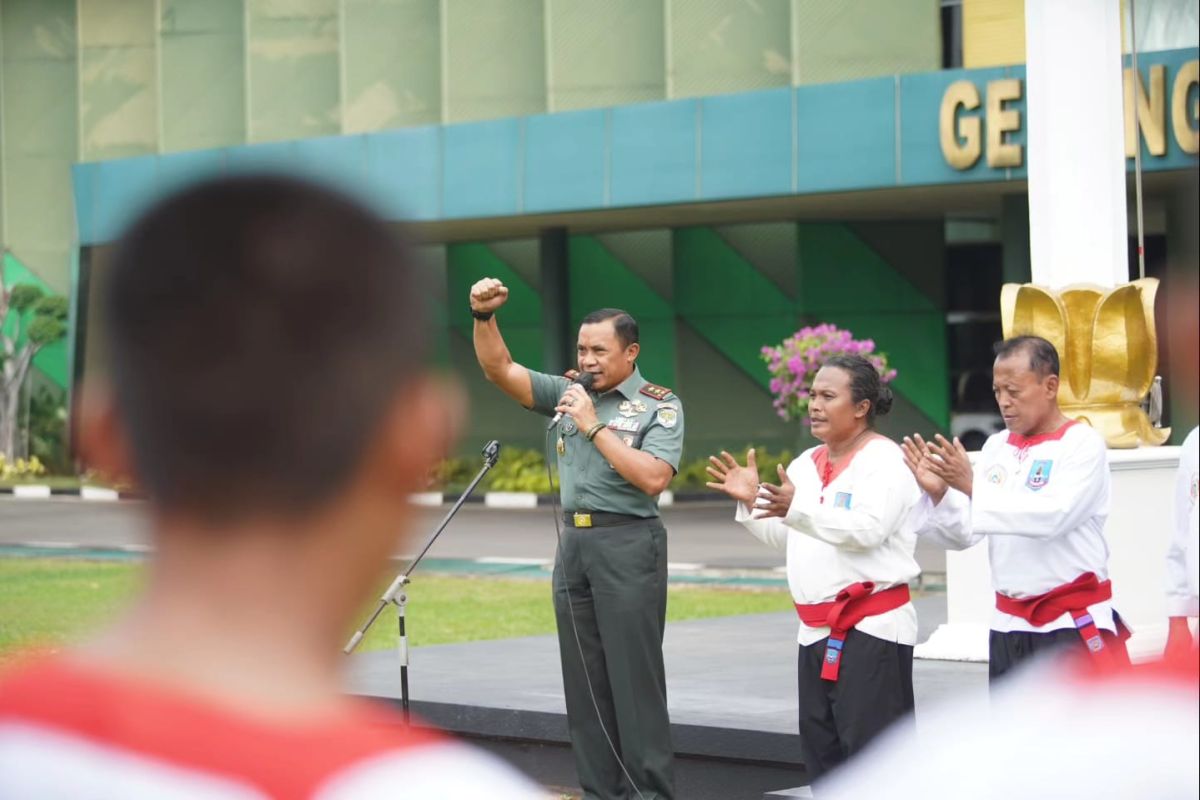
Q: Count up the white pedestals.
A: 1